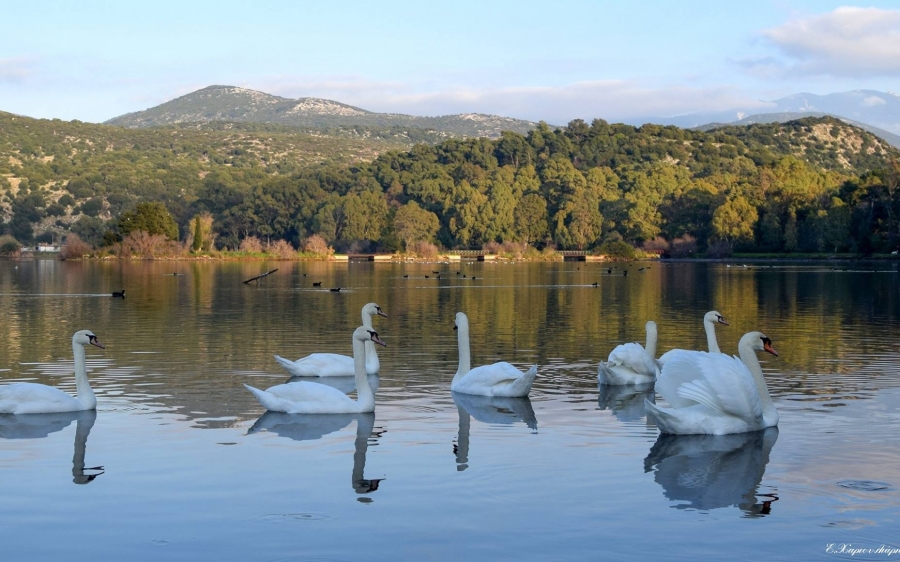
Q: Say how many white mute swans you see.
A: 7